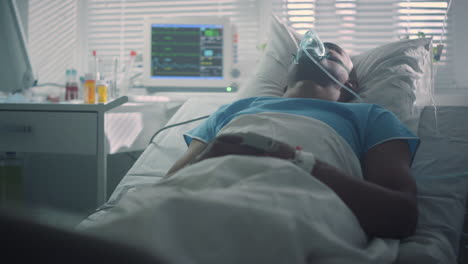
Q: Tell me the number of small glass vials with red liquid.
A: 2